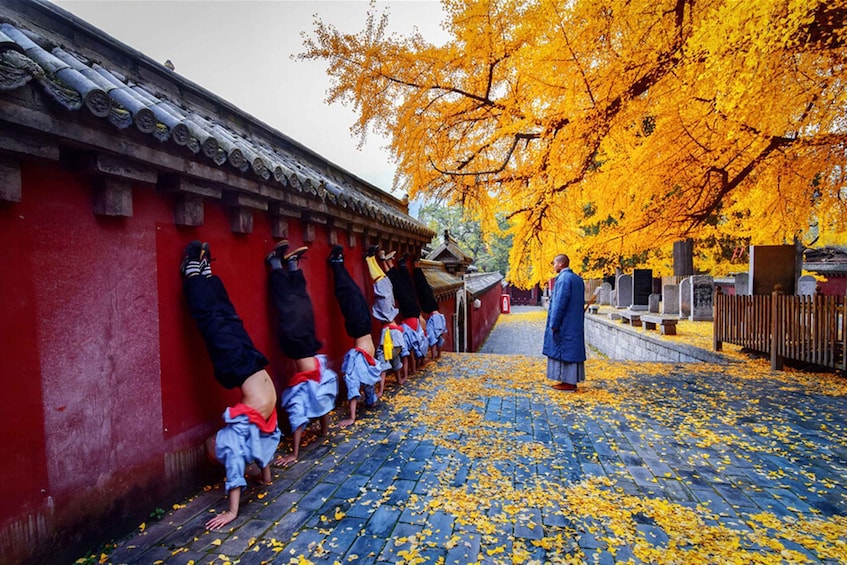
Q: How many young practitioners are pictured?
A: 7